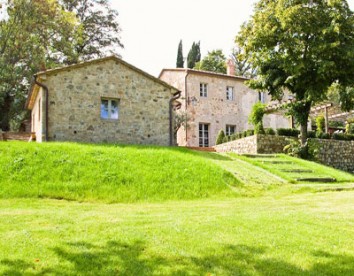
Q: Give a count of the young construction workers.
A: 0